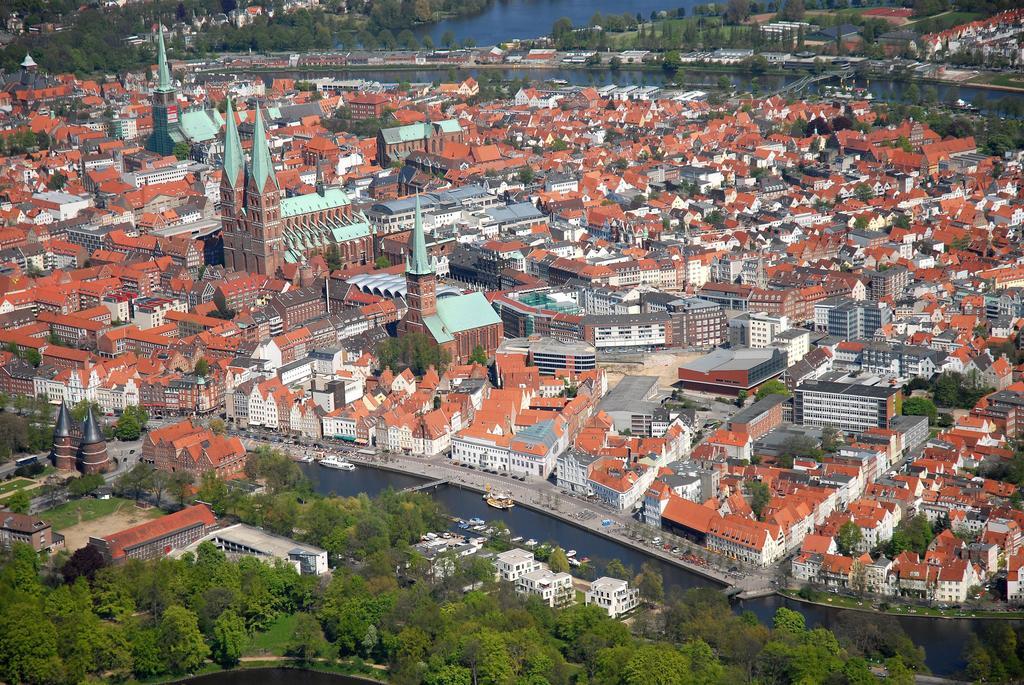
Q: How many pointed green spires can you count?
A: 4